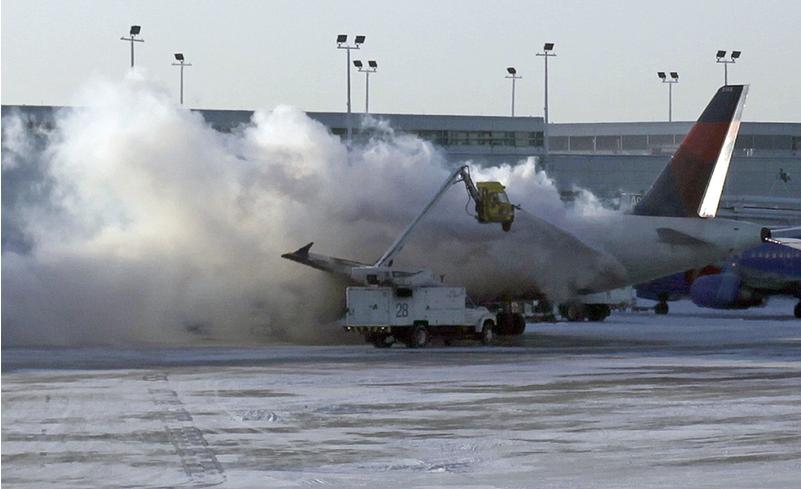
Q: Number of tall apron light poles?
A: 8